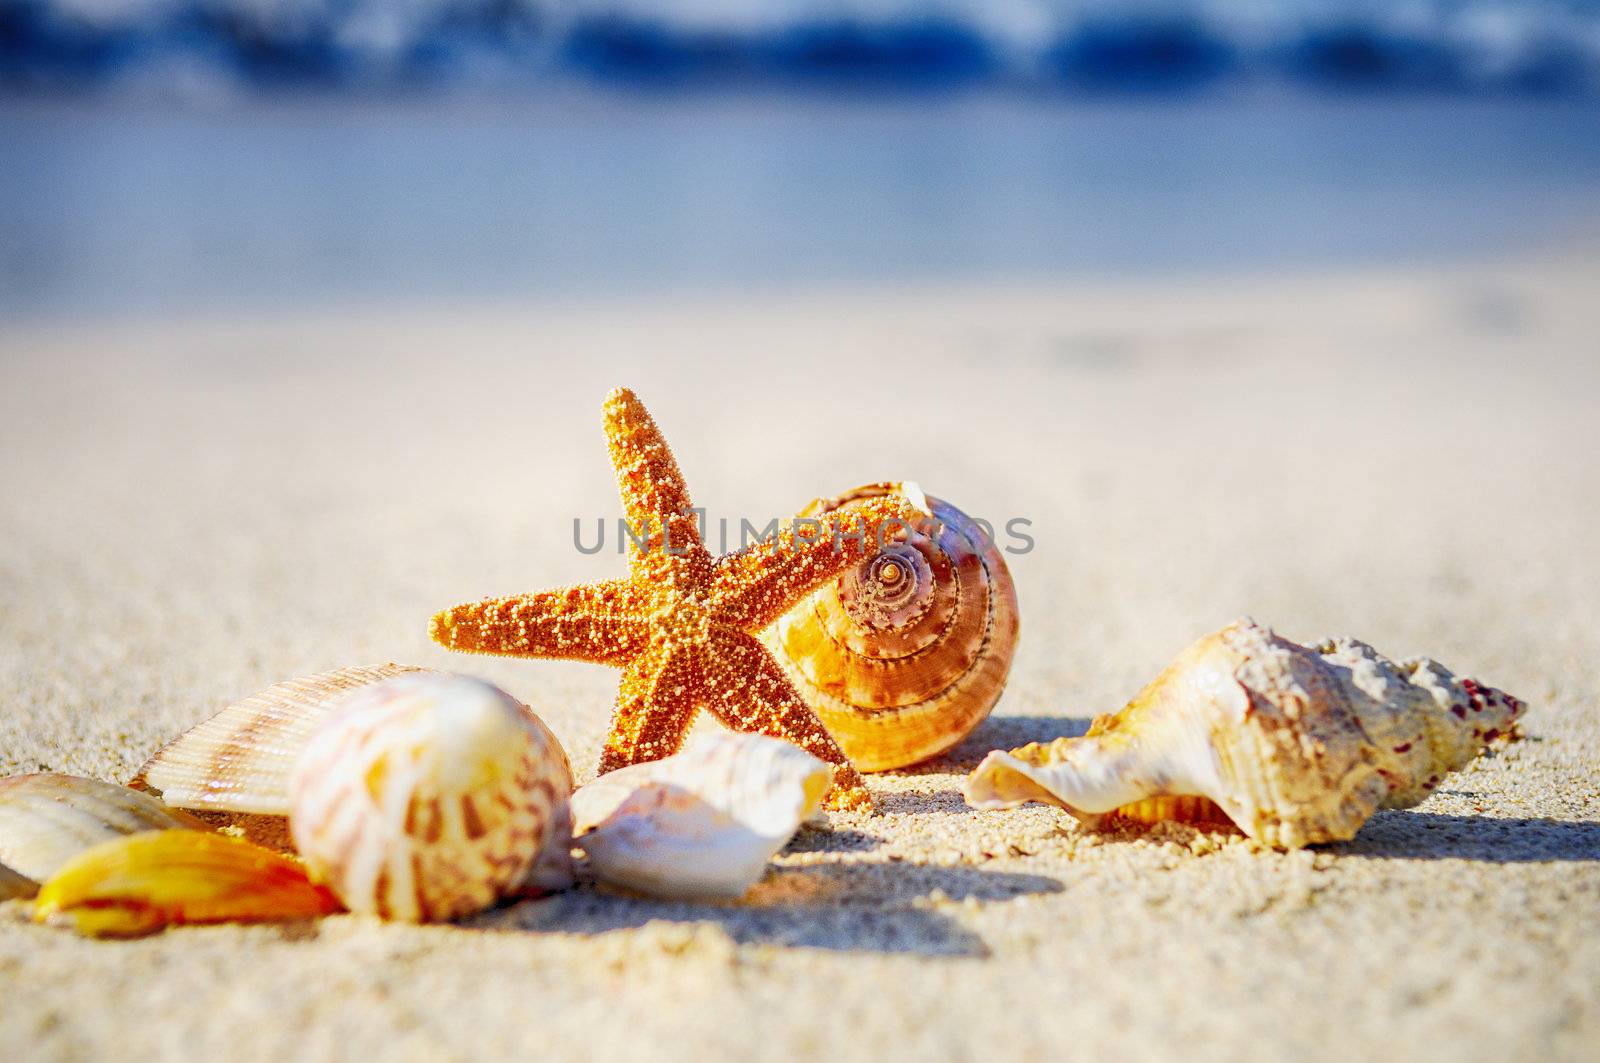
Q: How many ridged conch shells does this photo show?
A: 1